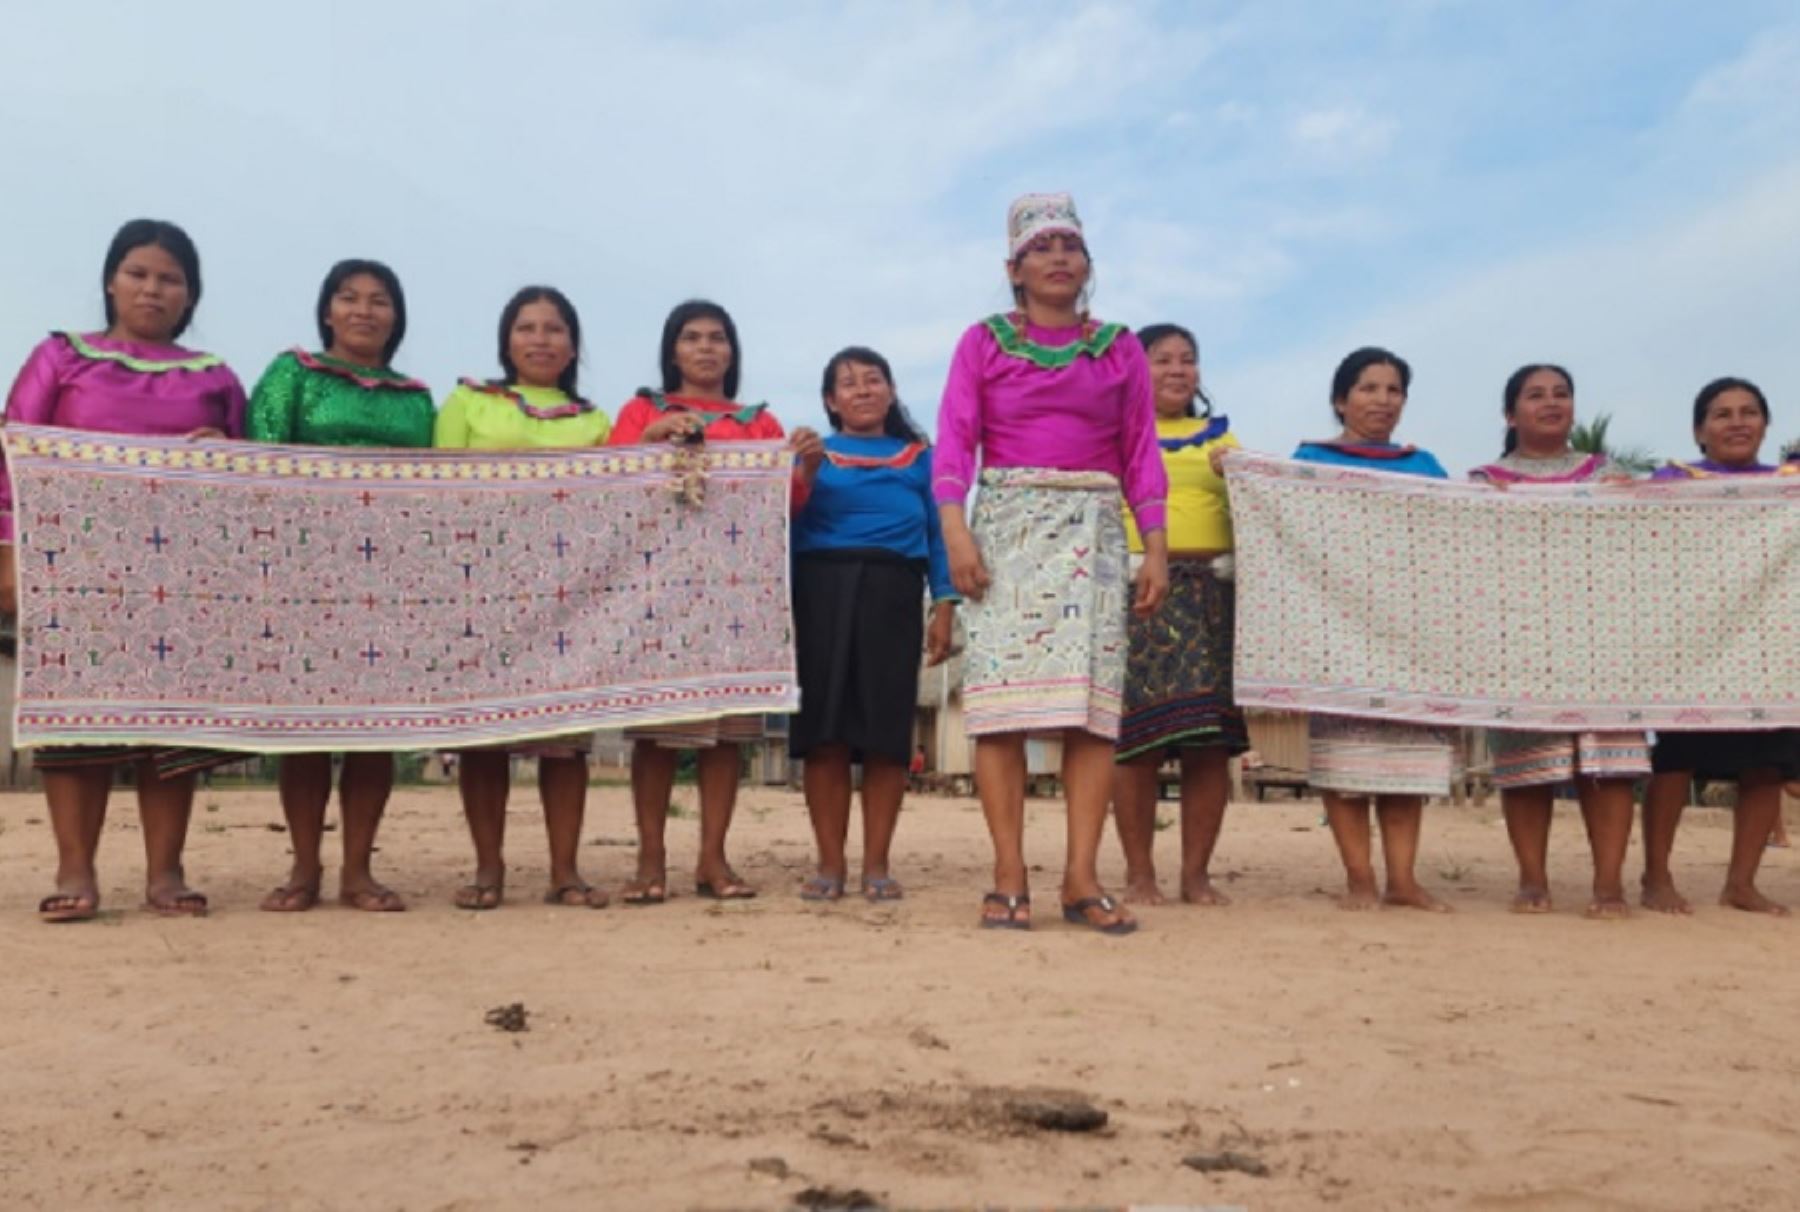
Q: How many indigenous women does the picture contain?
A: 10